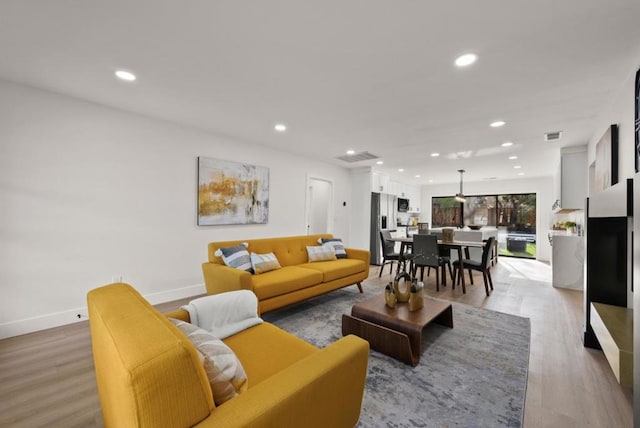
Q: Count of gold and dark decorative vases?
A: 3